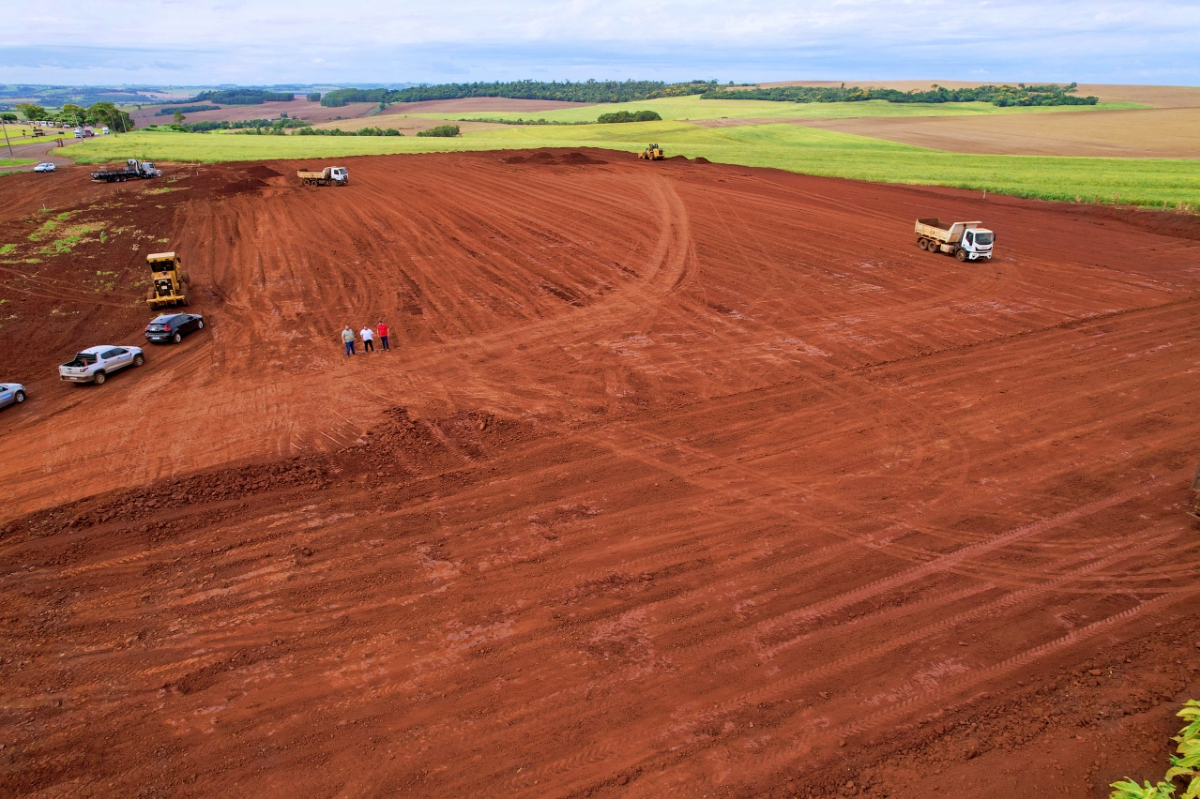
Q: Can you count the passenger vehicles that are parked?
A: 4